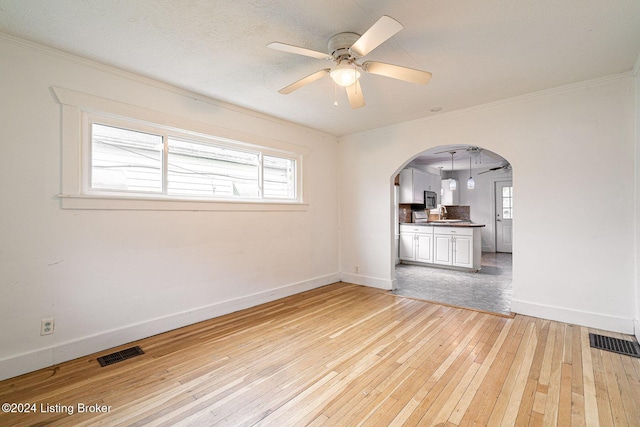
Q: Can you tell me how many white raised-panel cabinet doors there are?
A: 4